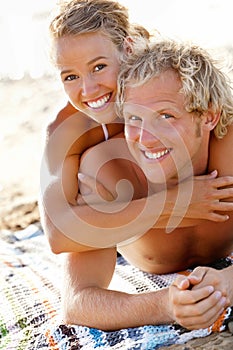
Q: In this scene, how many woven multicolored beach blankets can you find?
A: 1